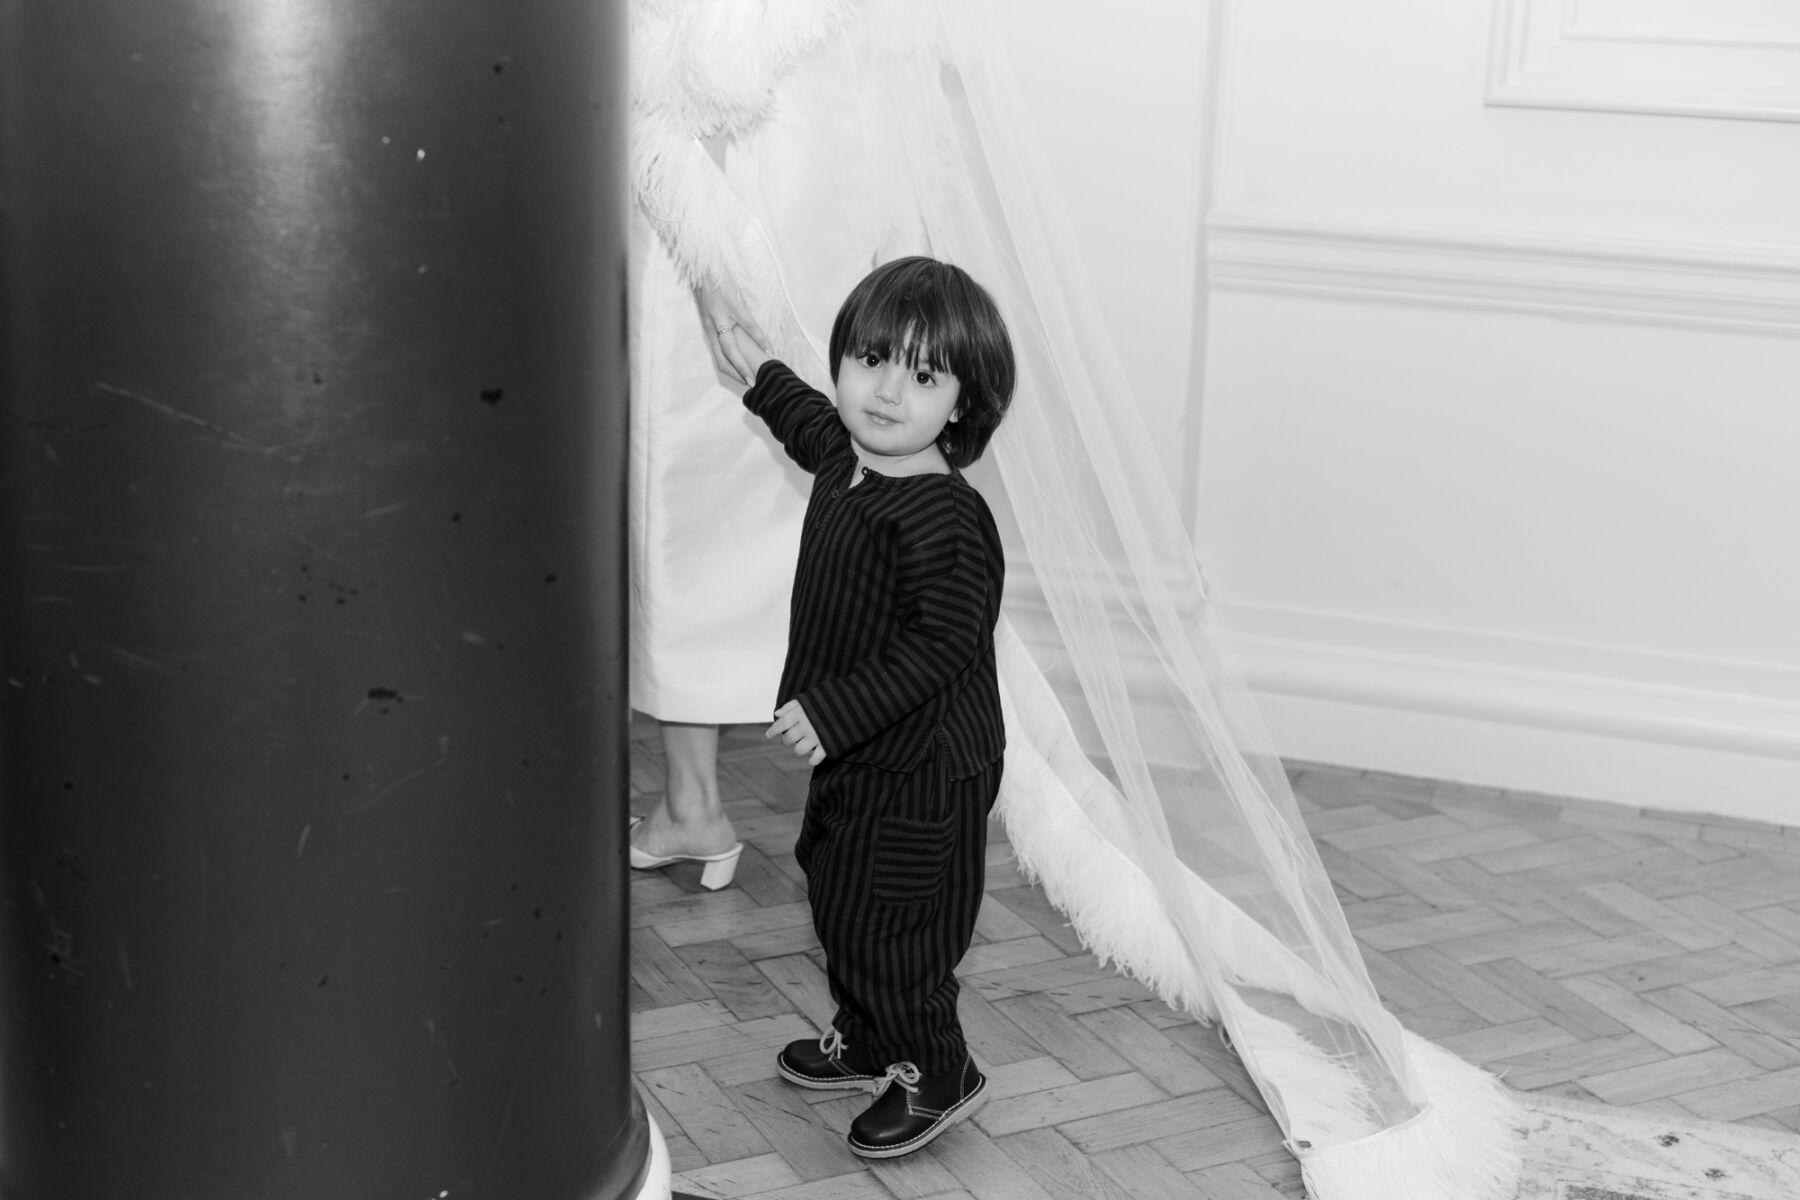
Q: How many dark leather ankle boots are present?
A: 2